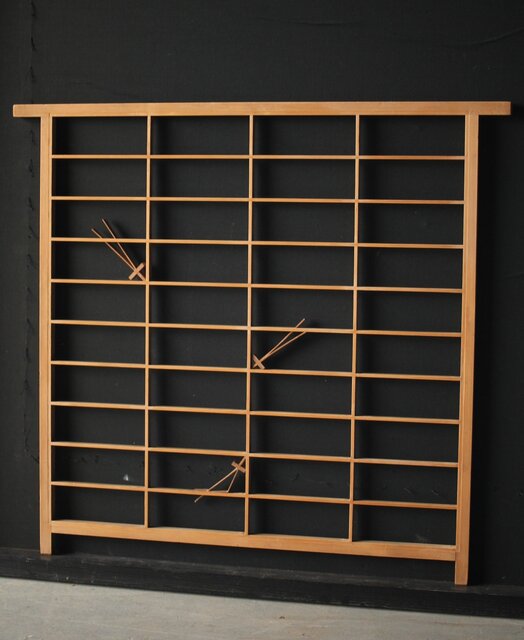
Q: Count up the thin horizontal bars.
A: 9